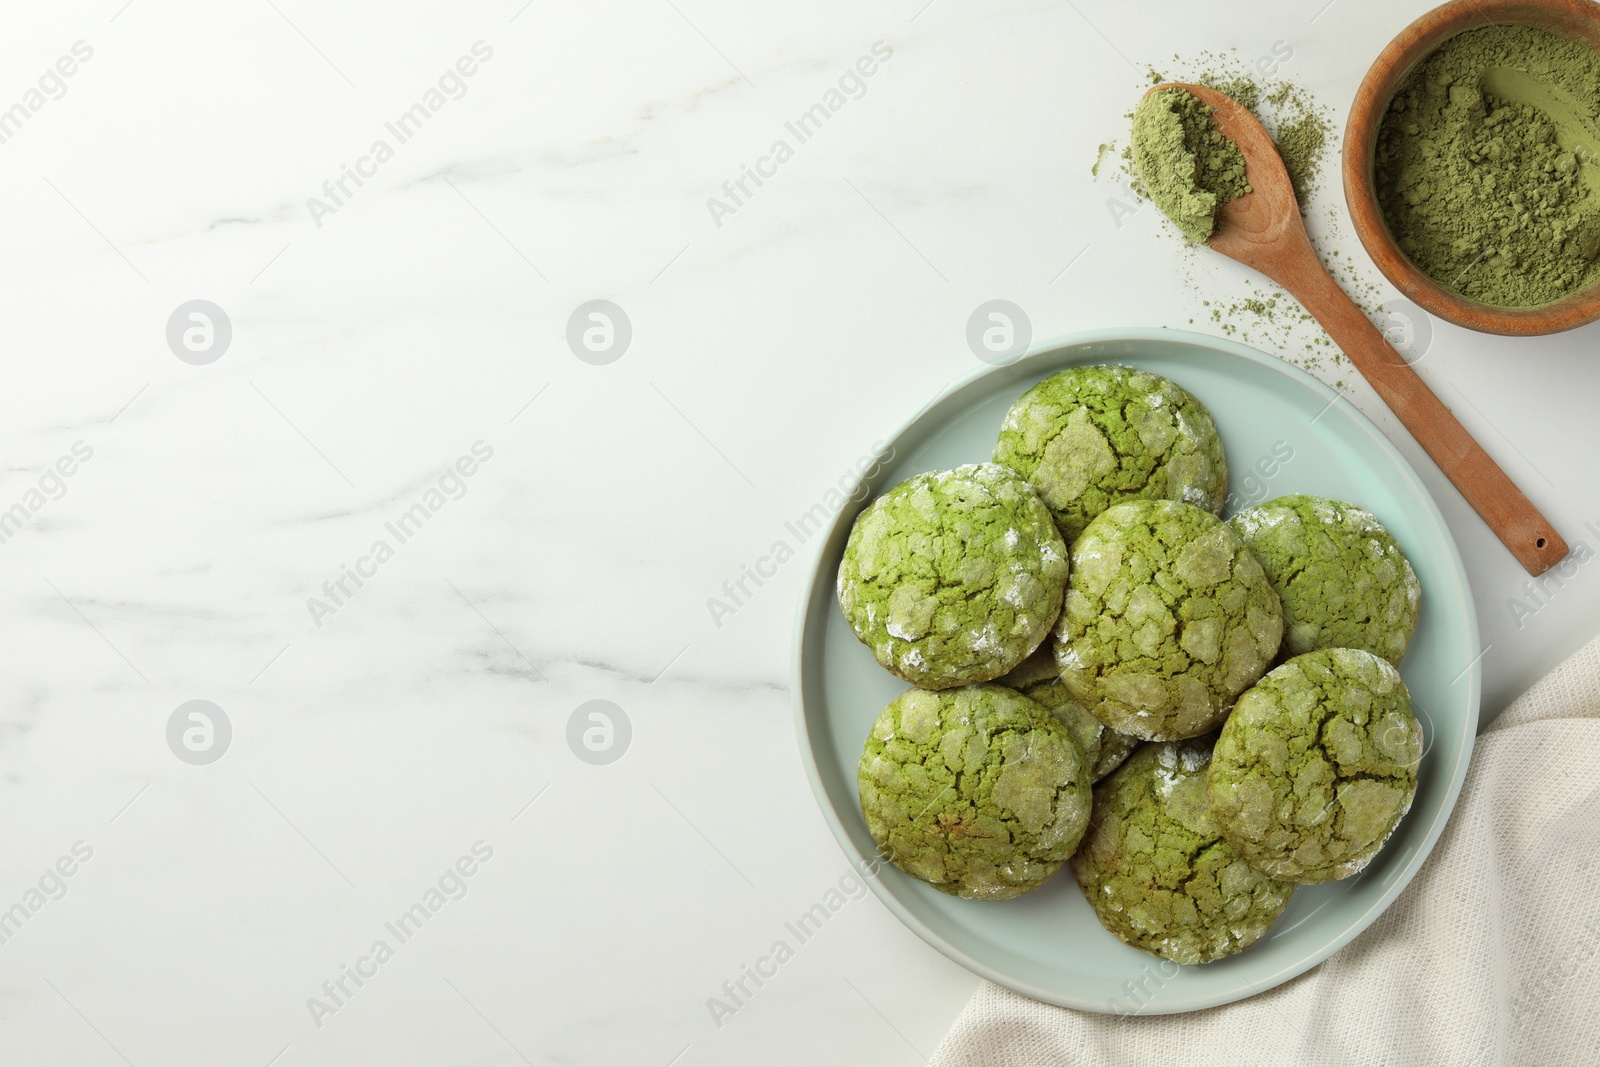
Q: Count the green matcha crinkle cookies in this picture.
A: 8